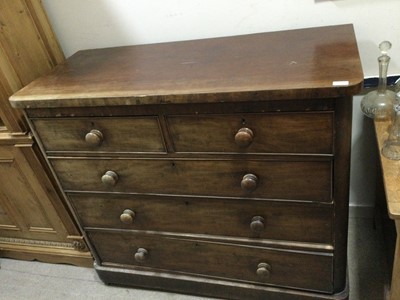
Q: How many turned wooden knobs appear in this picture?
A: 8